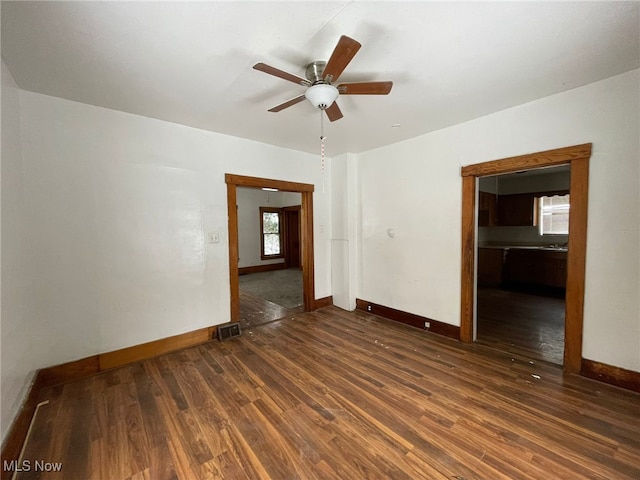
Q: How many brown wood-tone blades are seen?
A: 5